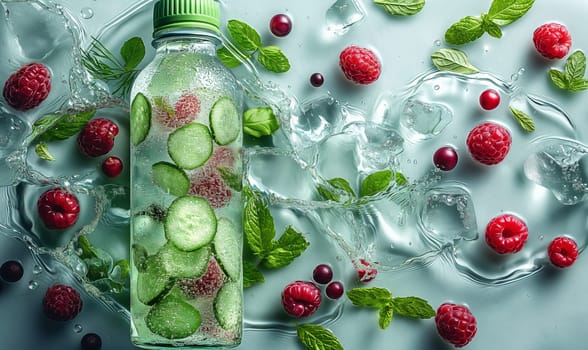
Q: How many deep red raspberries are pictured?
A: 11